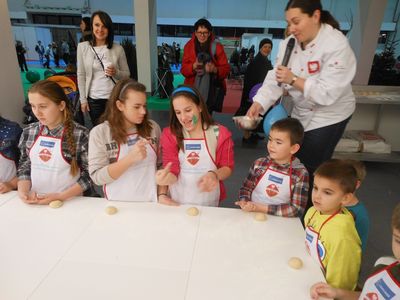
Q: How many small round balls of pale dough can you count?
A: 5